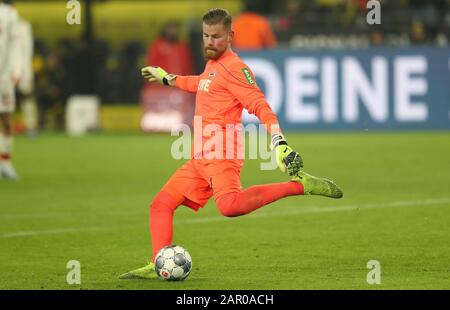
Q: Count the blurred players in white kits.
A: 2